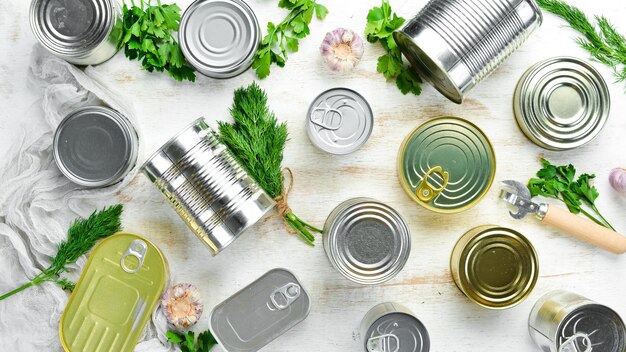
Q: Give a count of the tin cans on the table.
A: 14